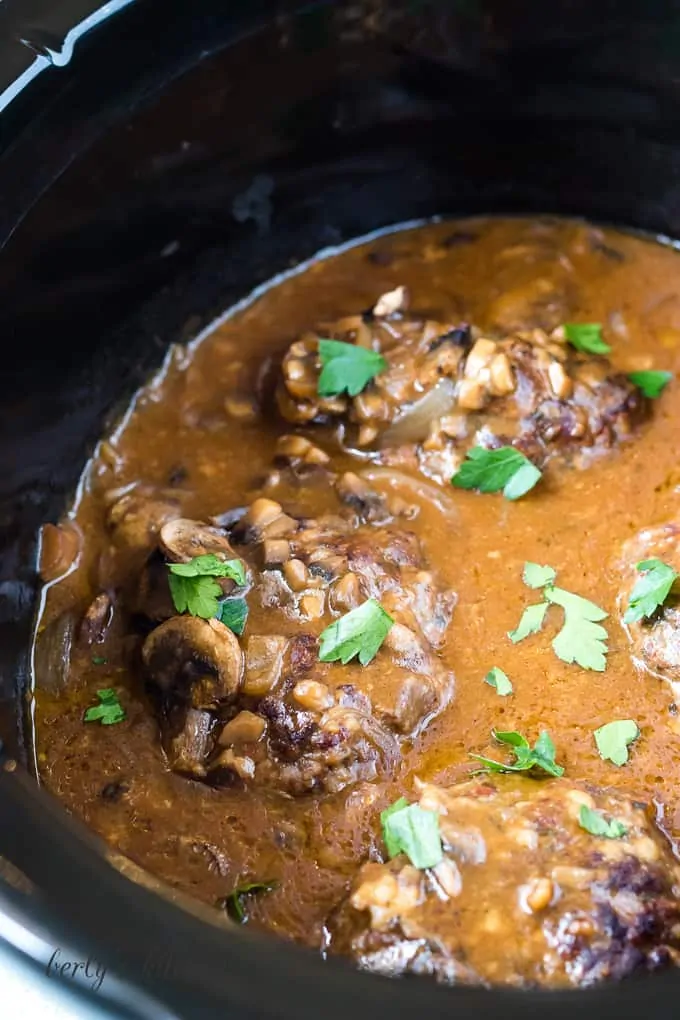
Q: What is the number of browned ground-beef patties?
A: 4